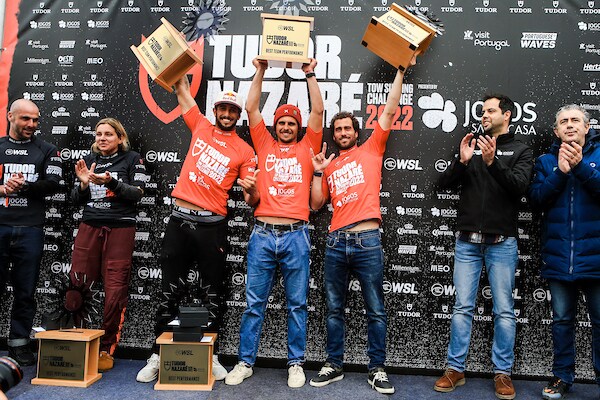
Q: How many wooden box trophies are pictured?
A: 5